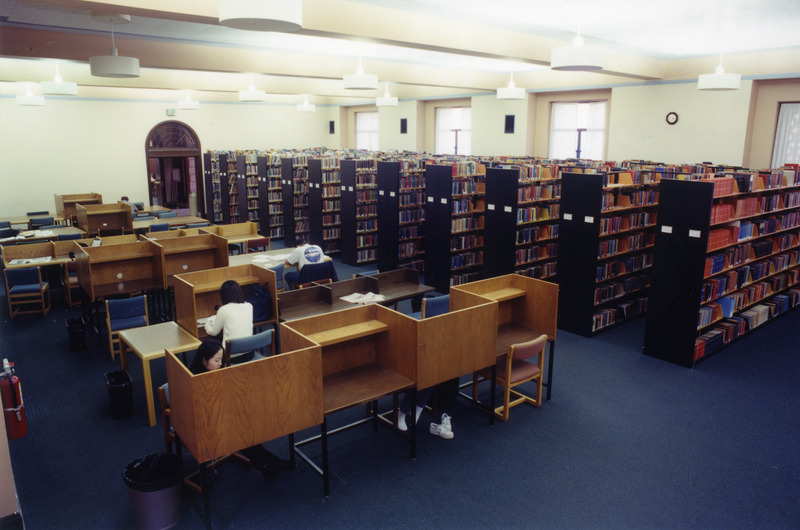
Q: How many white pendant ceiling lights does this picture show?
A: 12